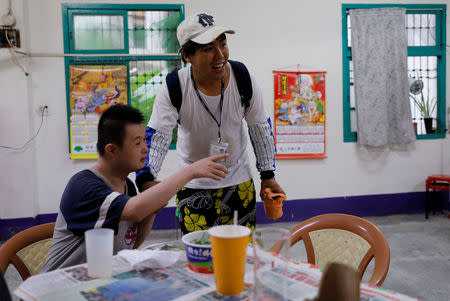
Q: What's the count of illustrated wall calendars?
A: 2